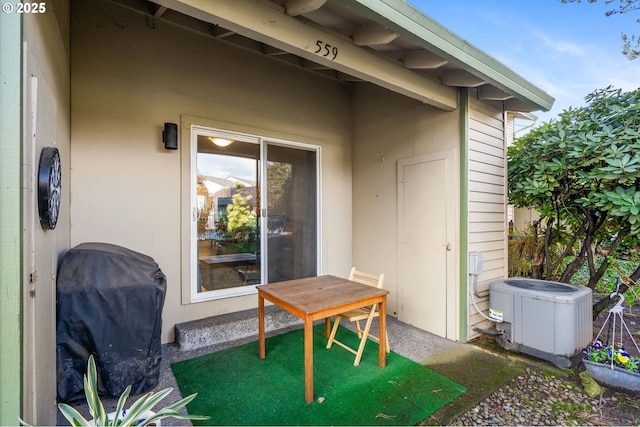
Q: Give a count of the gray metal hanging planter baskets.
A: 1